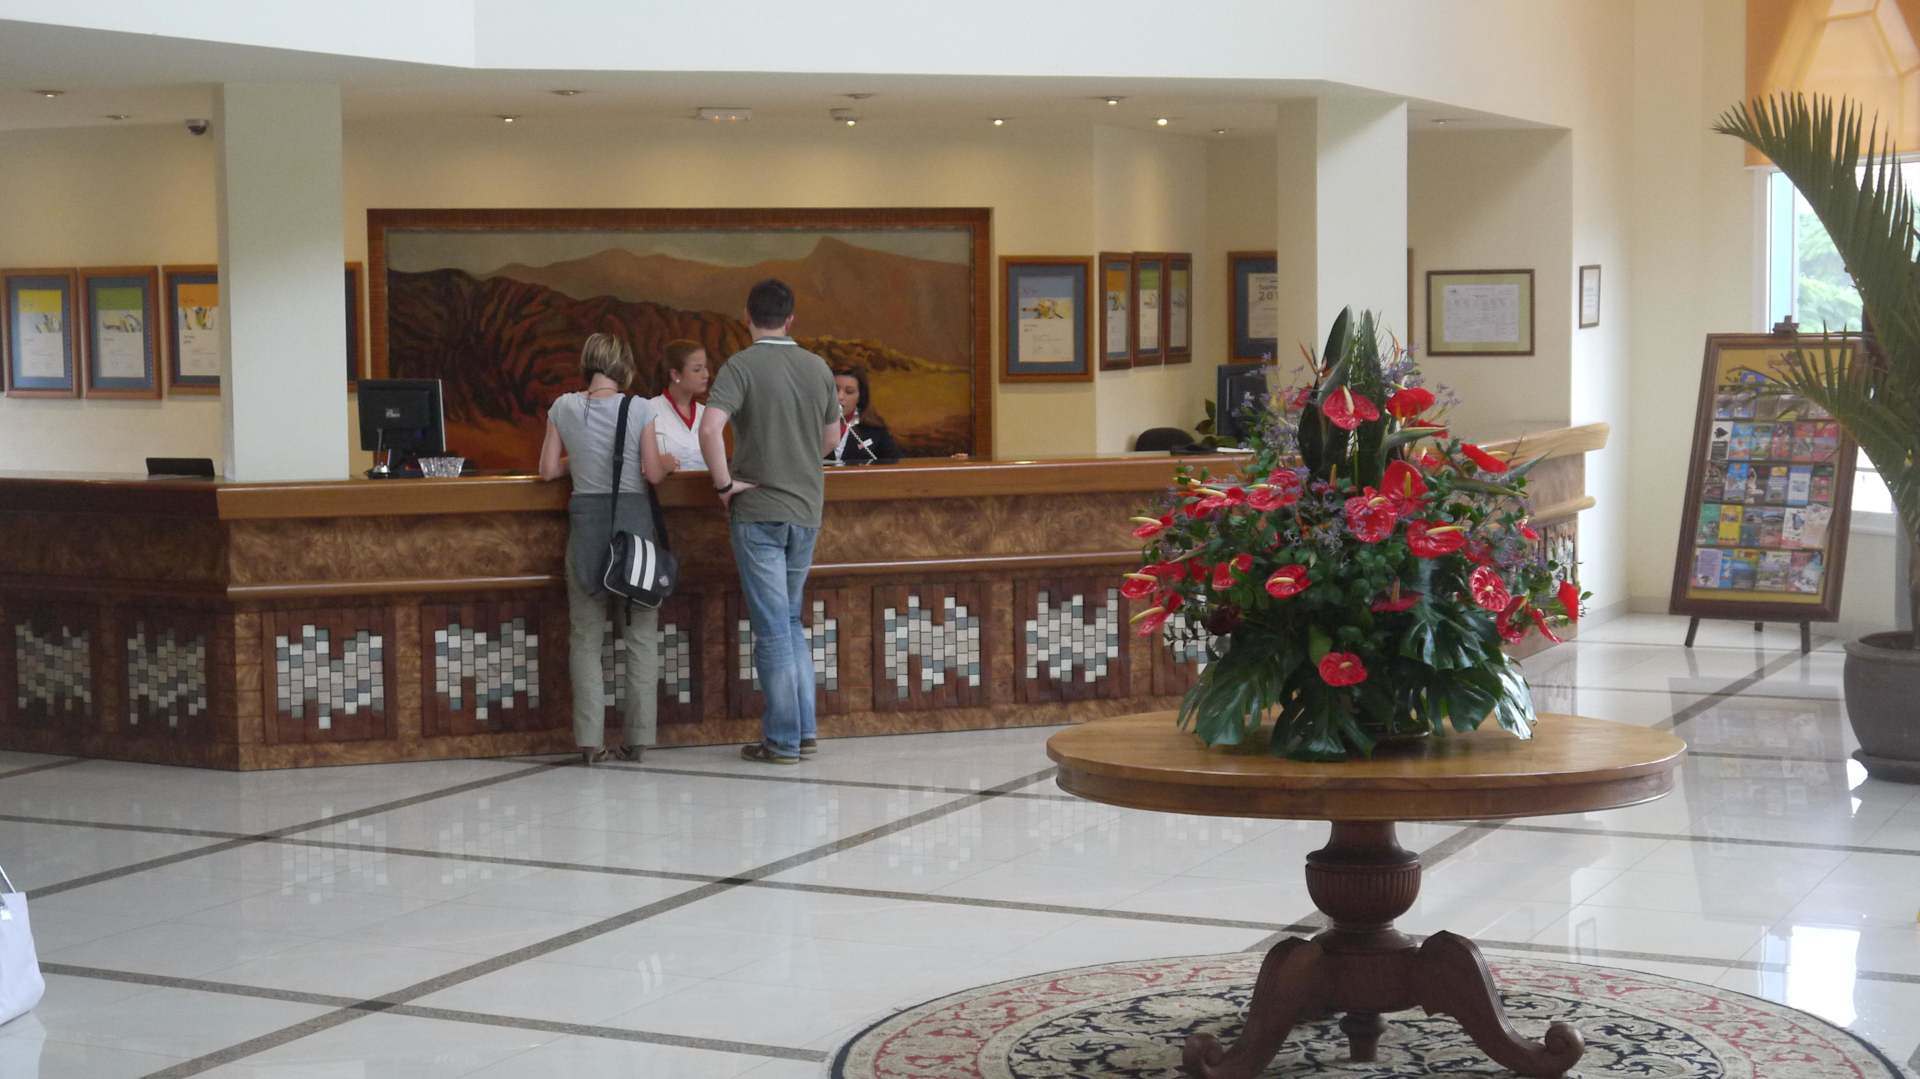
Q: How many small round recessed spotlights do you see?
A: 11